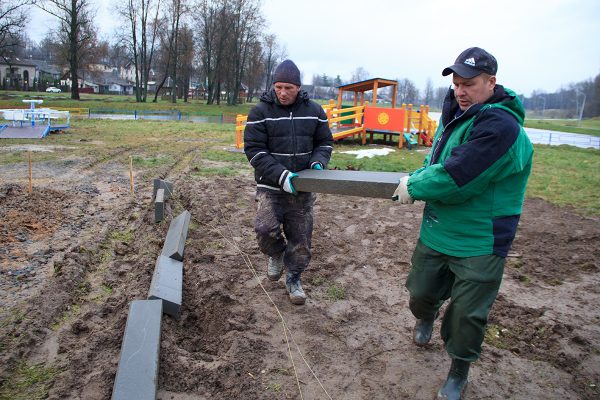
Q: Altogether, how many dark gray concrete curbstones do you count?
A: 6